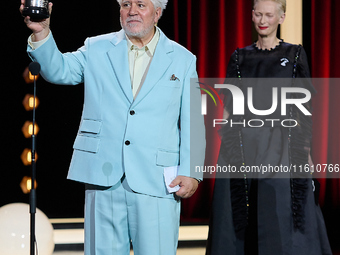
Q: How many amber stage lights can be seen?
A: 5